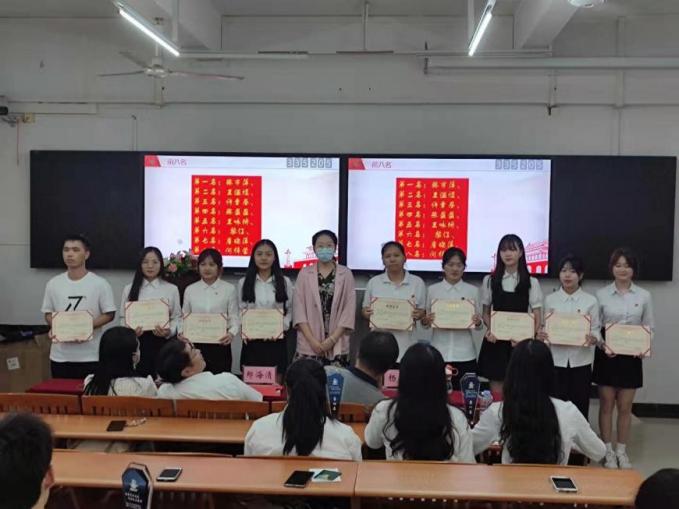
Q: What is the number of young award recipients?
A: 9